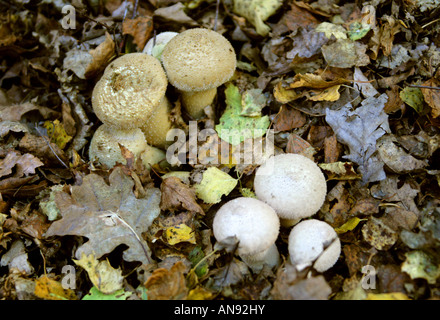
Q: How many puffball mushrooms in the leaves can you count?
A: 7